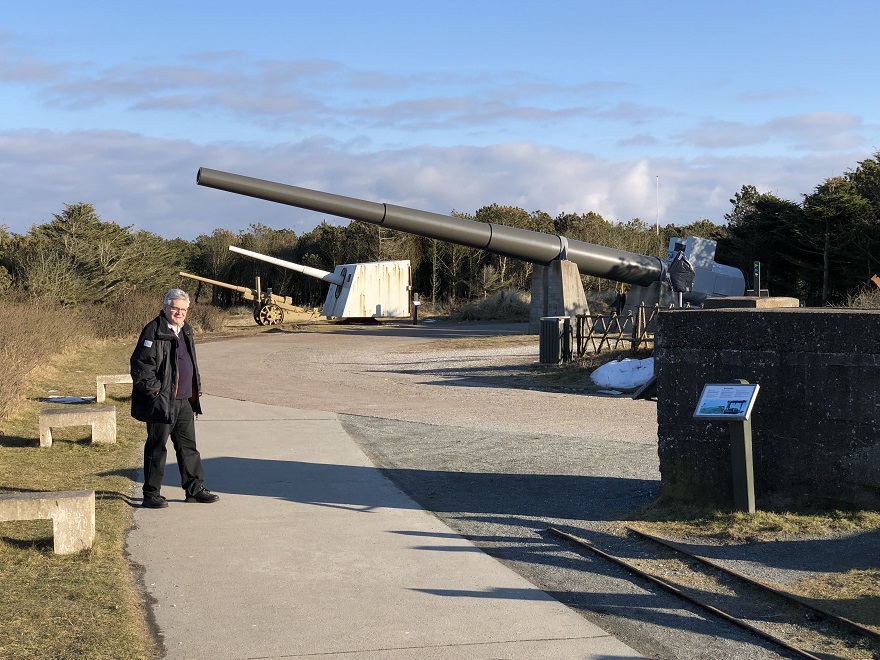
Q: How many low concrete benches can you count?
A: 3